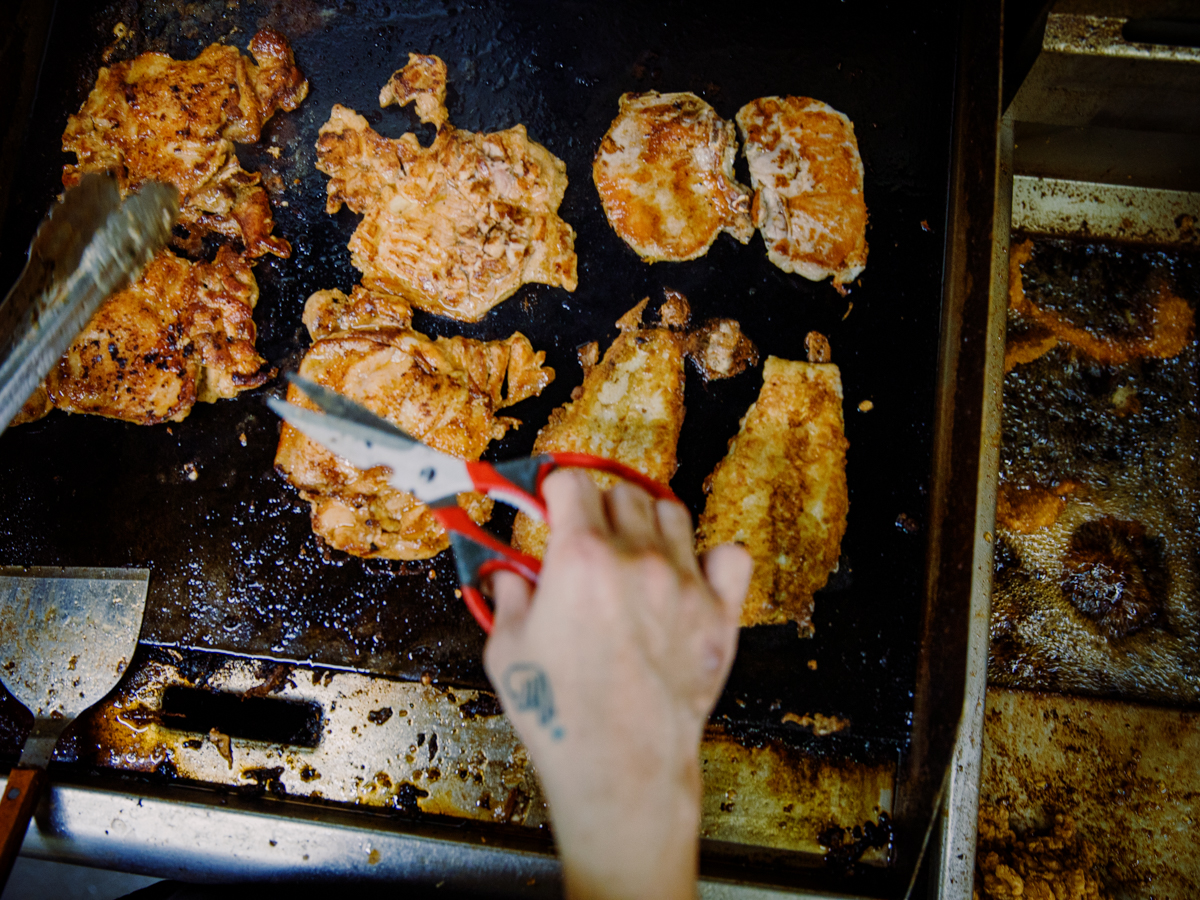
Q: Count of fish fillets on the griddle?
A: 2